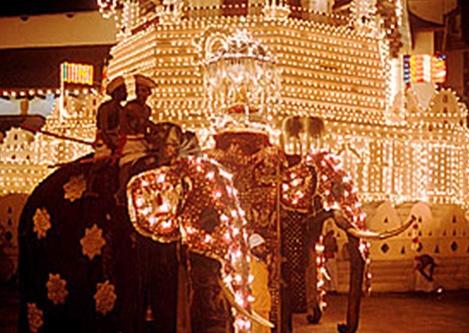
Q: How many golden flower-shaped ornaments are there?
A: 6